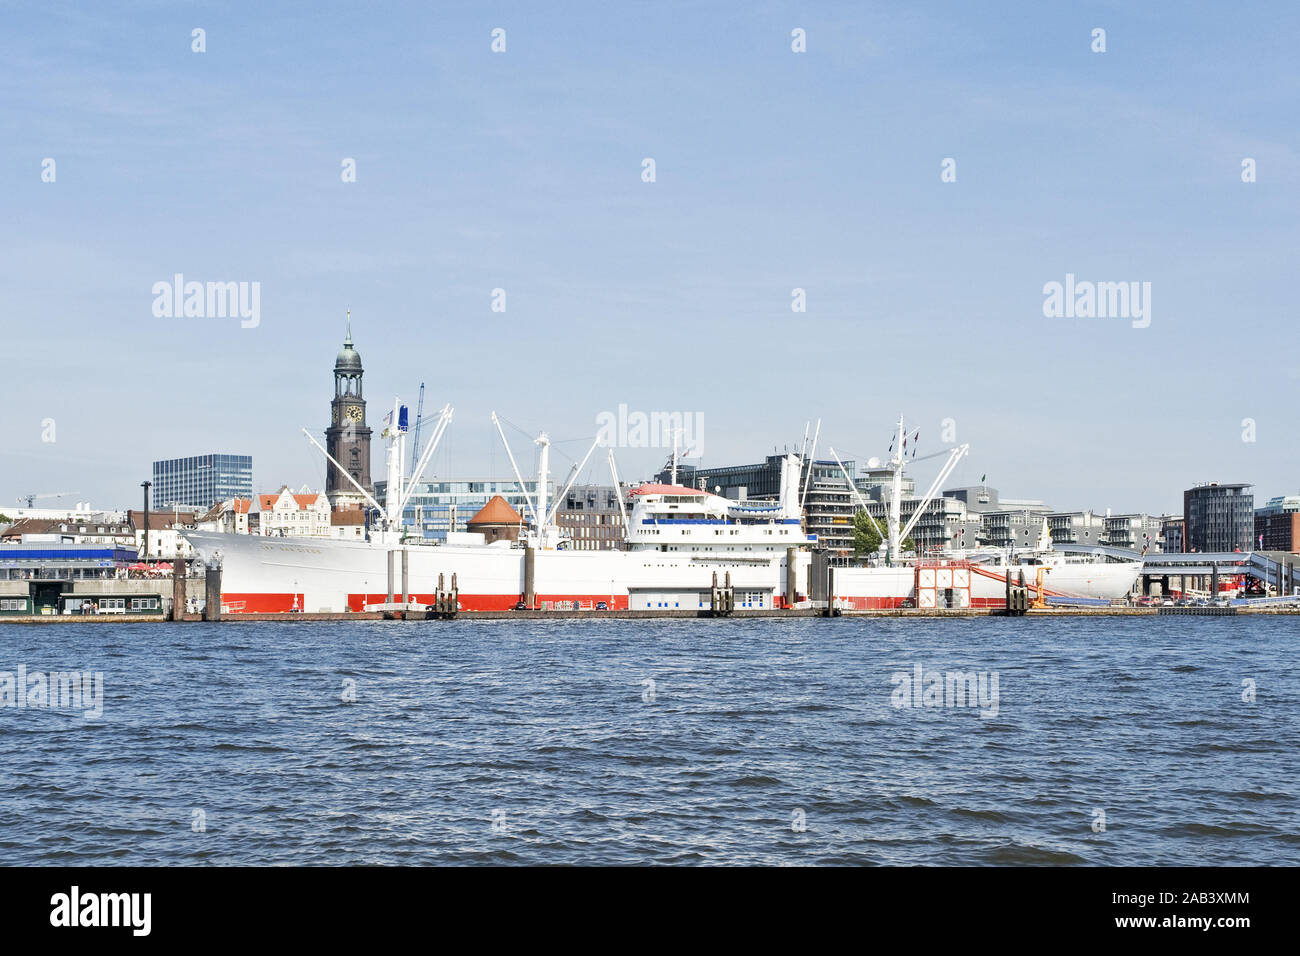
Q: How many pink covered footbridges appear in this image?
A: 0